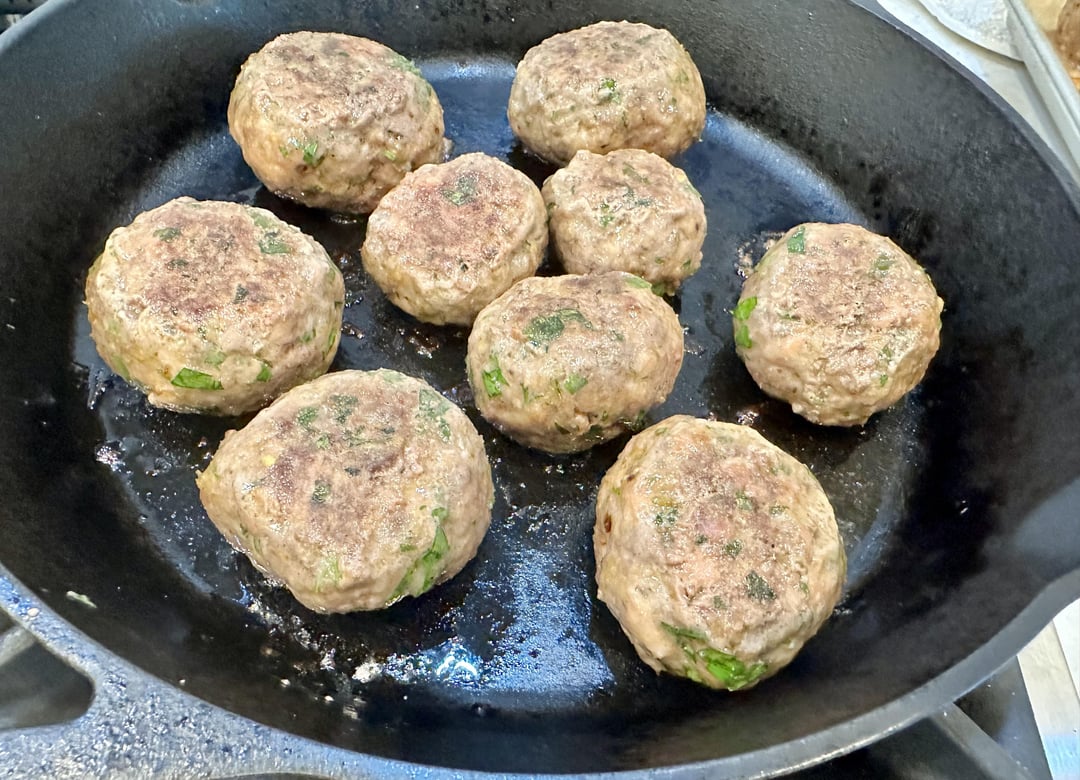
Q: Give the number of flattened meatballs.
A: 9